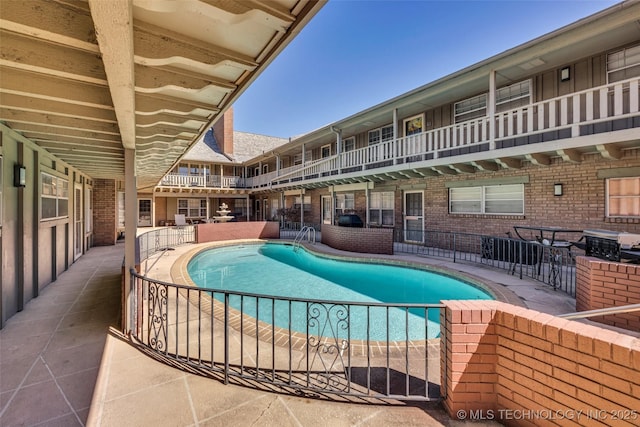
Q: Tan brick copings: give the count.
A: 1